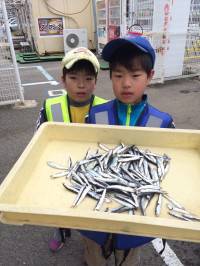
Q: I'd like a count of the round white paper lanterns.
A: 0